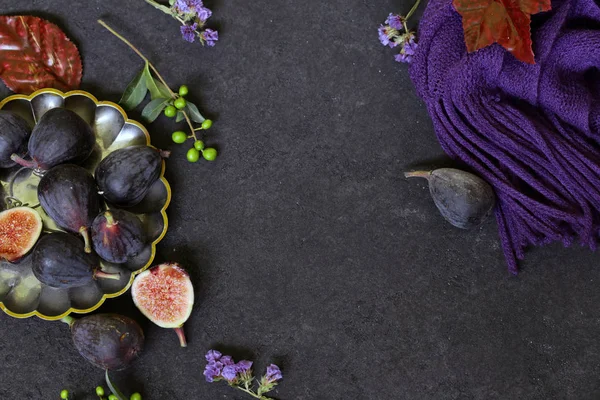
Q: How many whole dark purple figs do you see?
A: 8